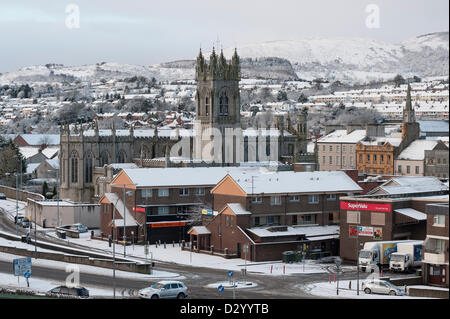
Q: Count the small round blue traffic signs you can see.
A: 3